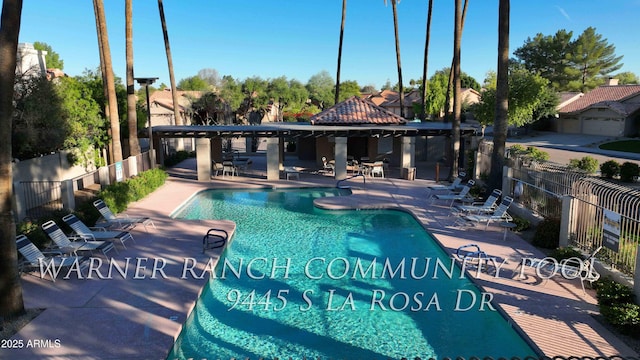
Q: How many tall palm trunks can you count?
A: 11